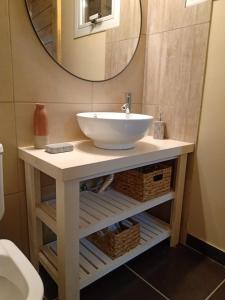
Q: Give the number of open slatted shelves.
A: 2